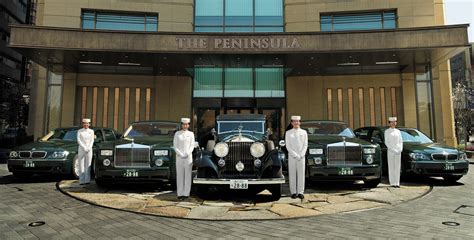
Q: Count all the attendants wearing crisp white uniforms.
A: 4